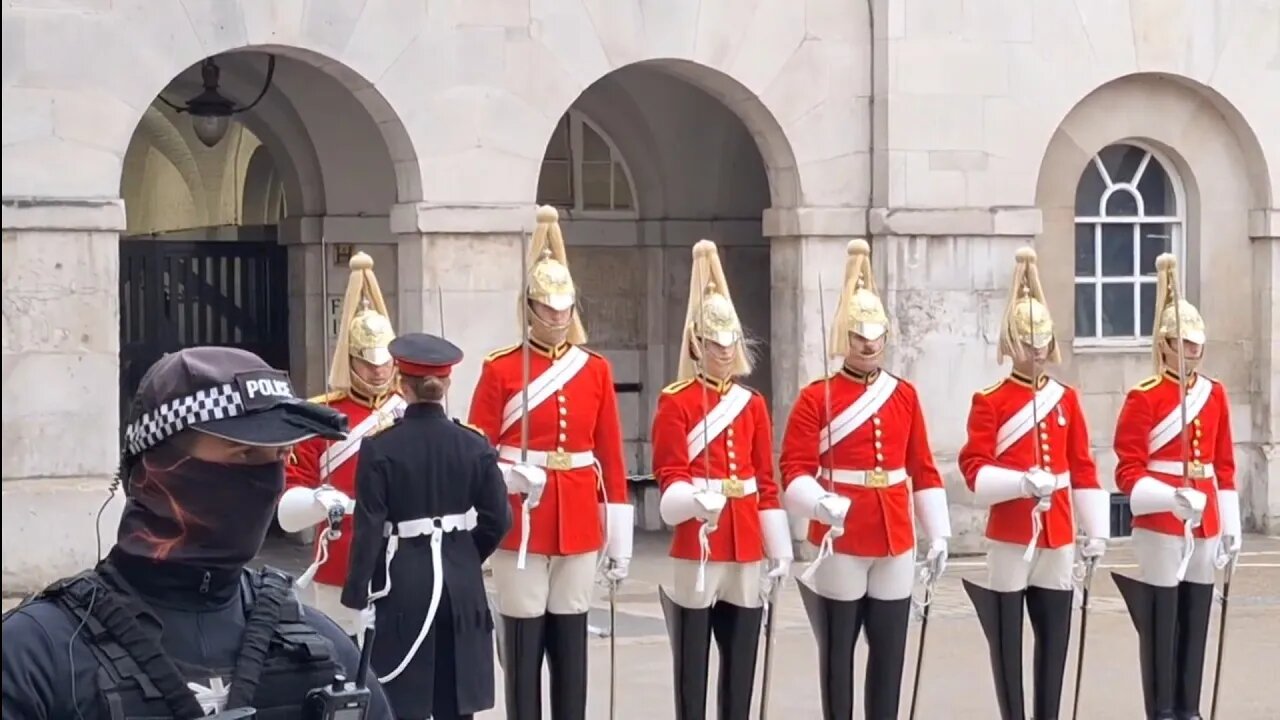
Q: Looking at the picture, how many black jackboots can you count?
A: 10